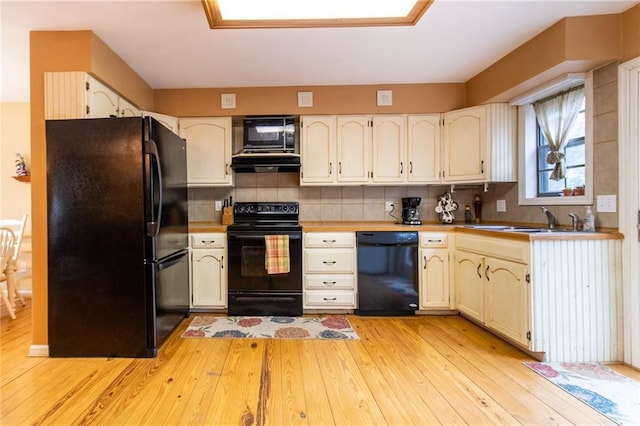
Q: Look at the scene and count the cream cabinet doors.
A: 13